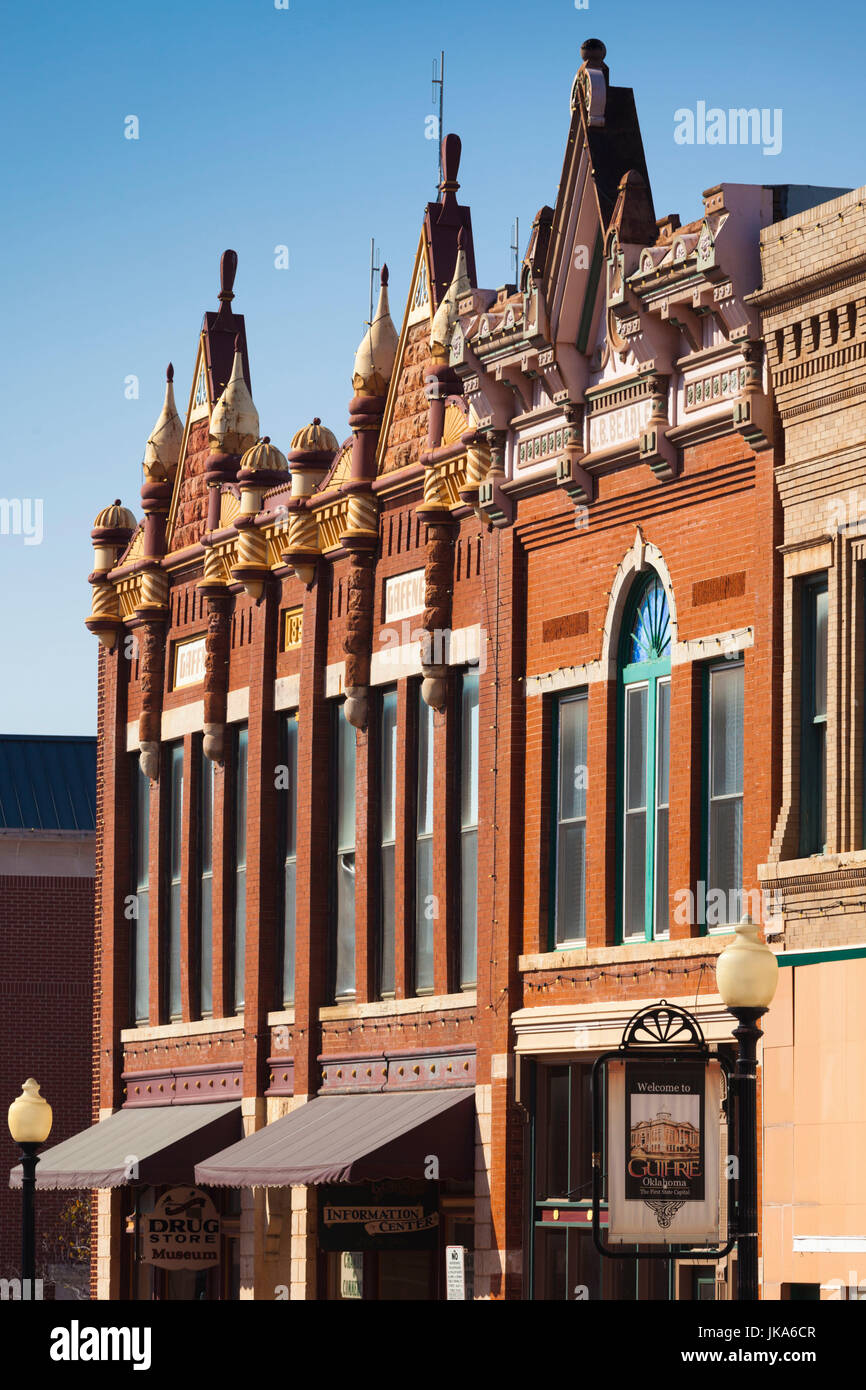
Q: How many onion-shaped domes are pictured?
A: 4